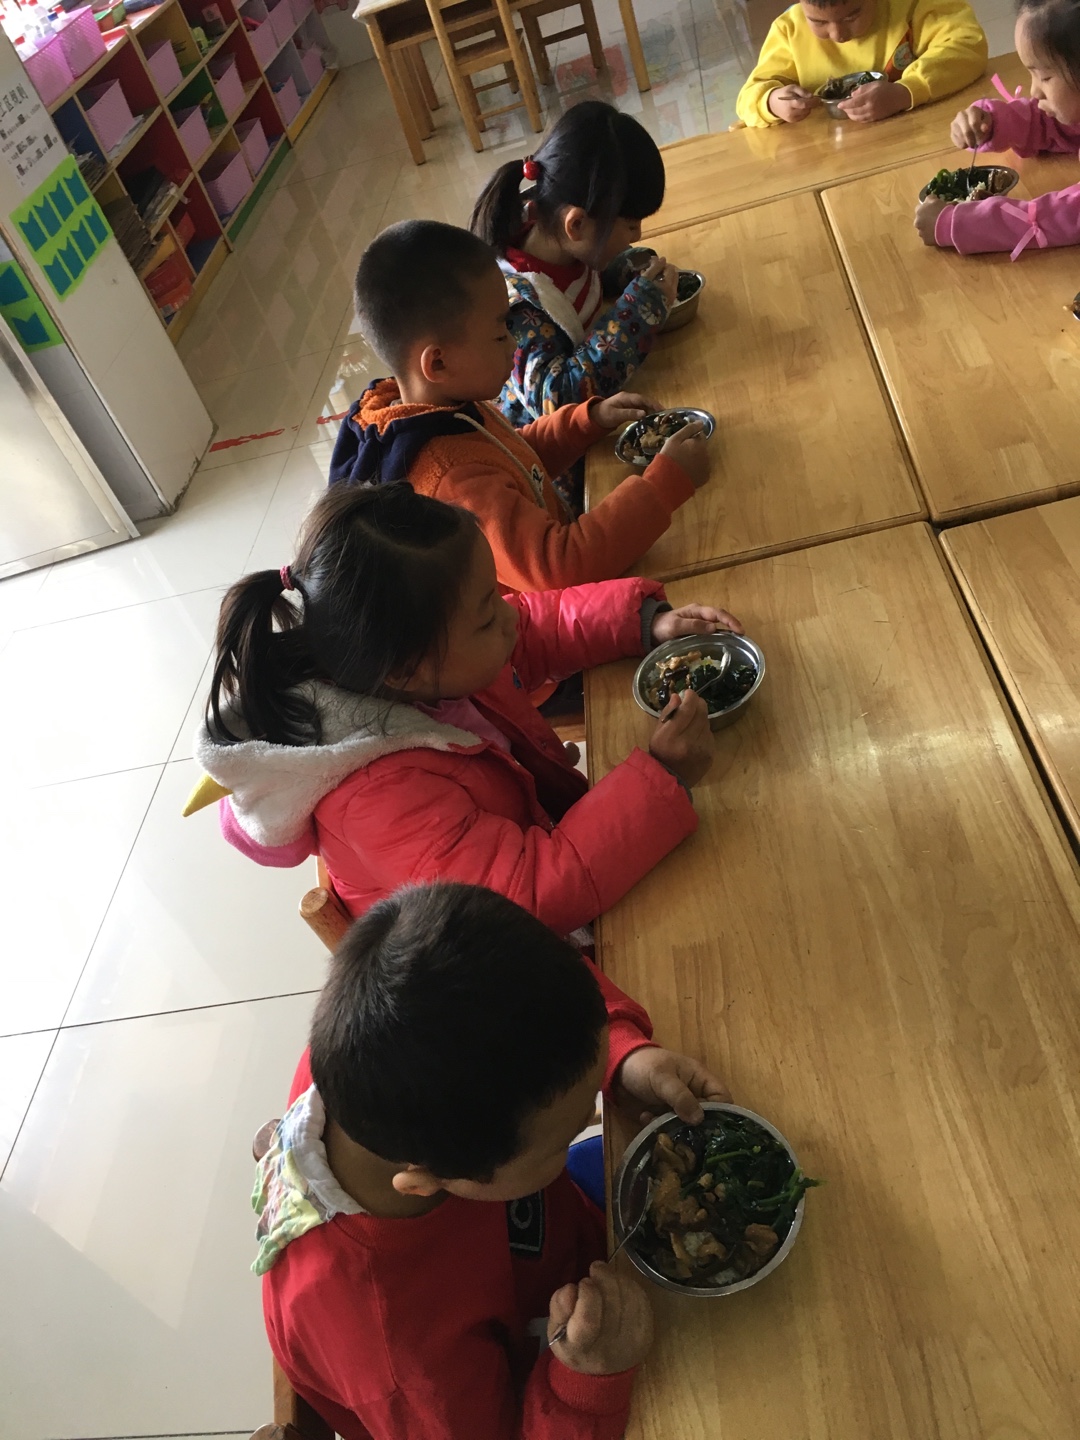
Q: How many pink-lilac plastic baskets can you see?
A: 13